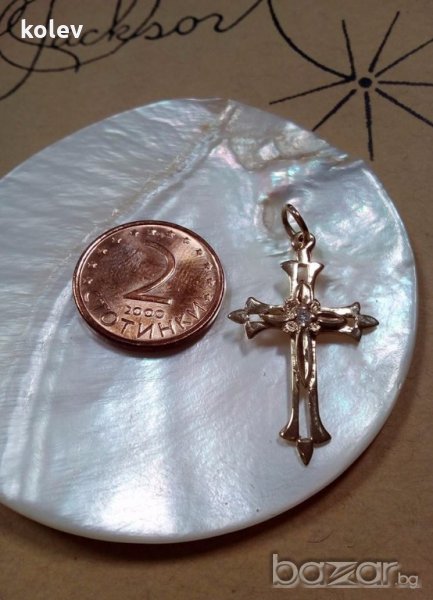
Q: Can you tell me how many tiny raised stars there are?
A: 12